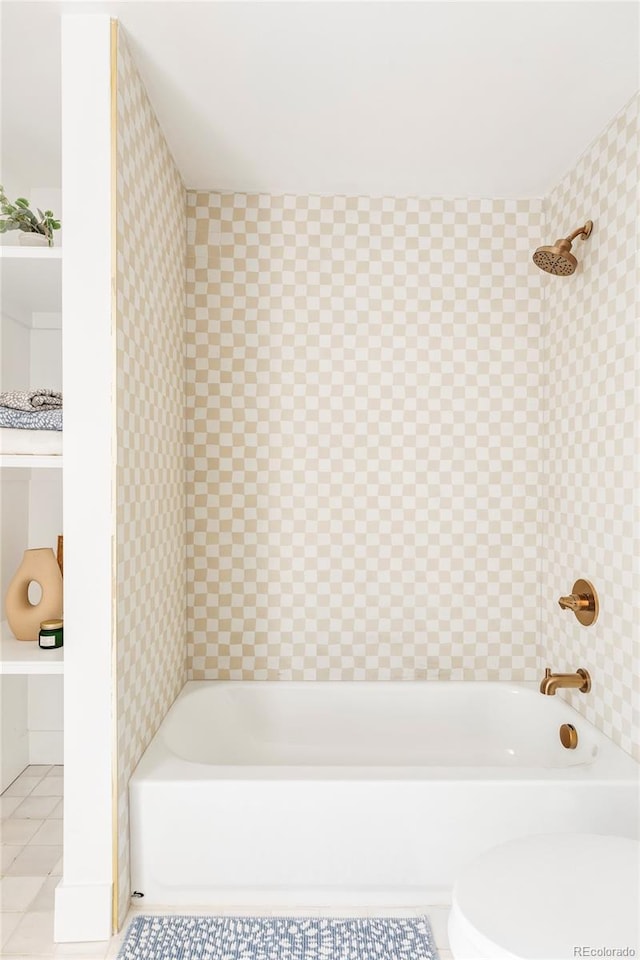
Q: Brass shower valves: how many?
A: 1